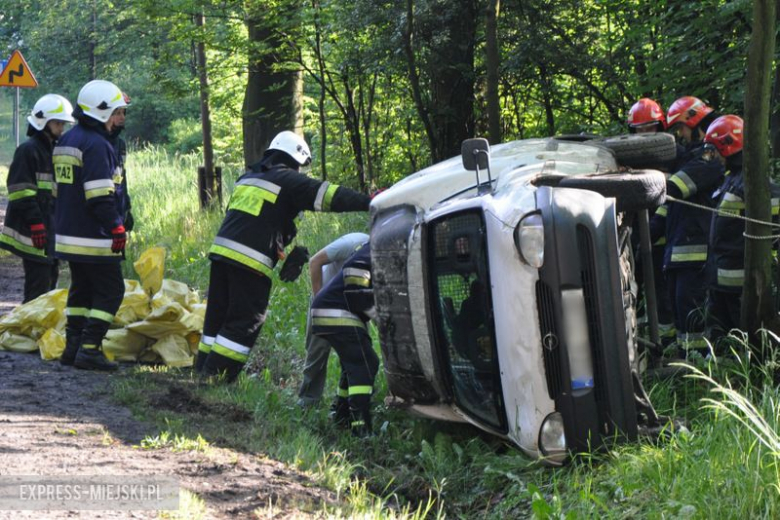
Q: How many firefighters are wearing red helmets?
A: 3